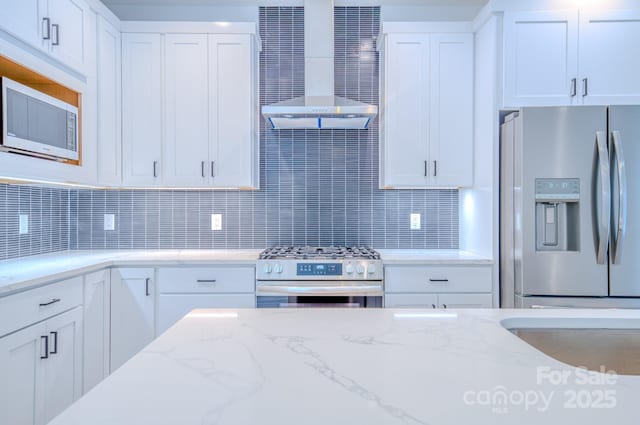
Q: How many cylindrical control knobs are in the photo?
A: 5